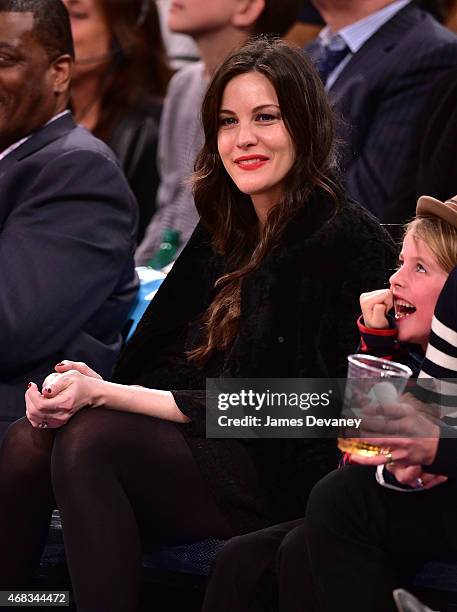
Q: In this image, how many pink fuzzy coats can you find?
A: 0